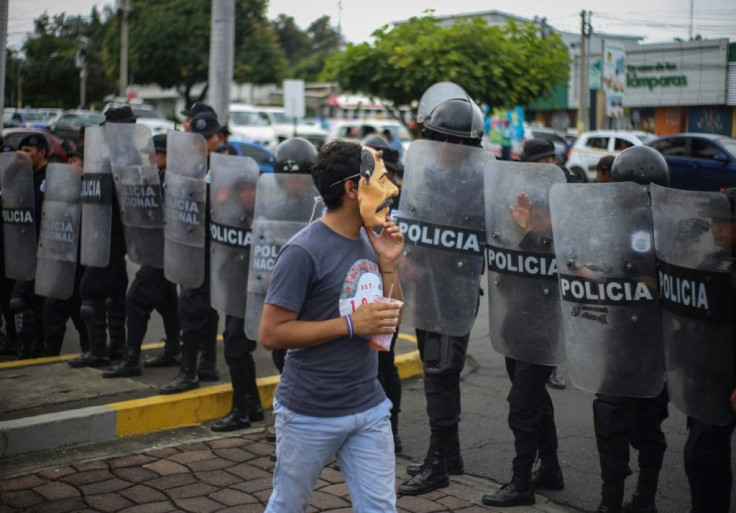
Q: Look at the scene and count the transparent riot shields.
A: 11